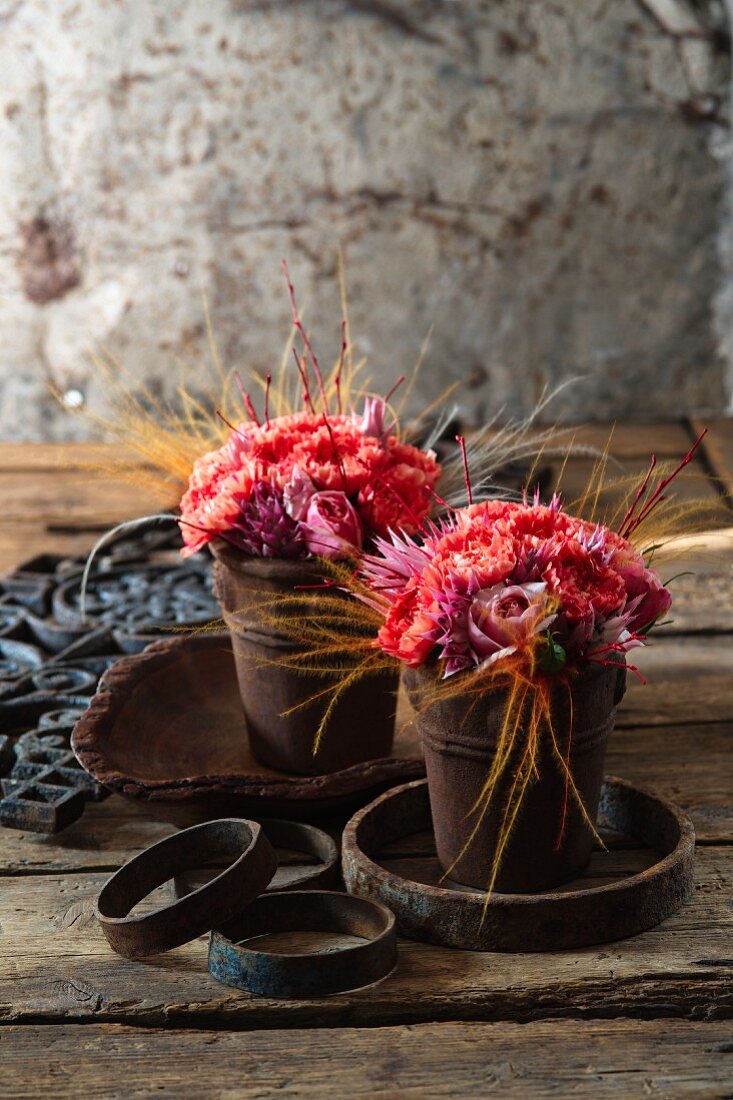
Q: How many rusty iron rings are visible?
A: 4